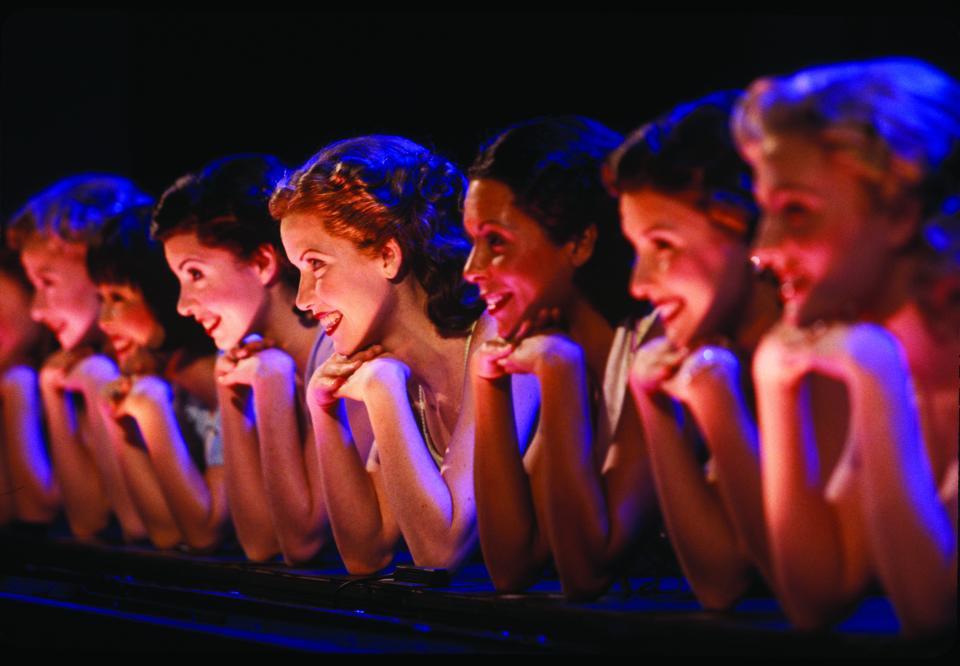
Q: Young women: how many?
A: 8